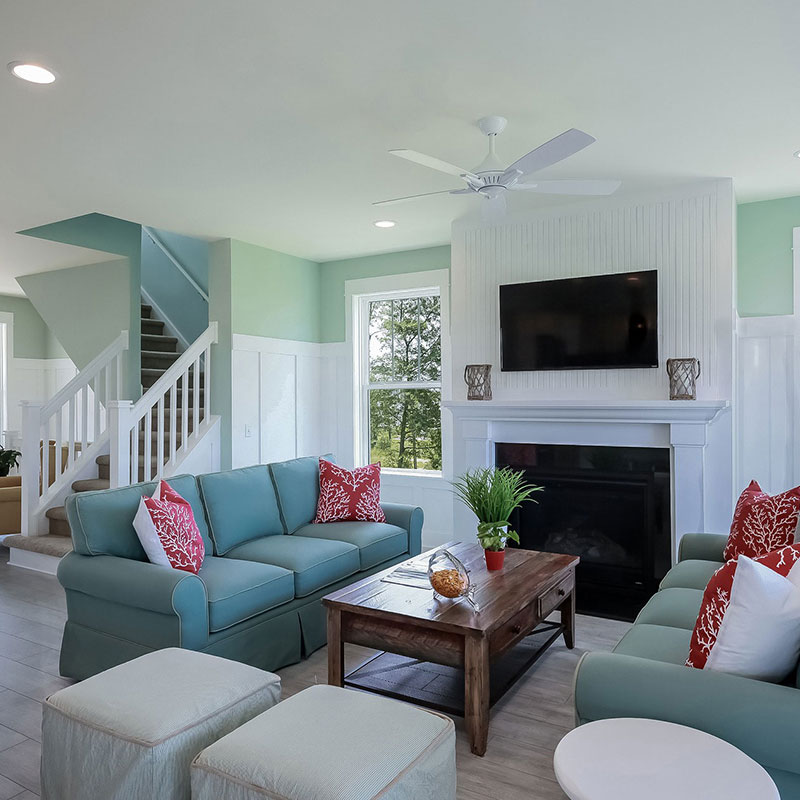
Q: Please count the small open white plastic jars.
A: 0